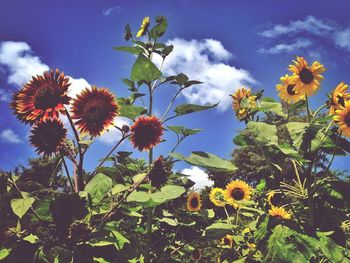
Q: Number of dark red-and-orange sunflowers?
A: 4